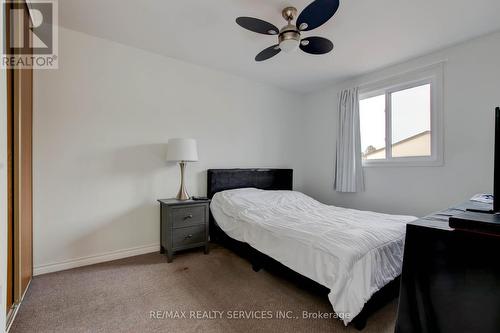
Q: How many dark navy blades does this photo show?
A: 4